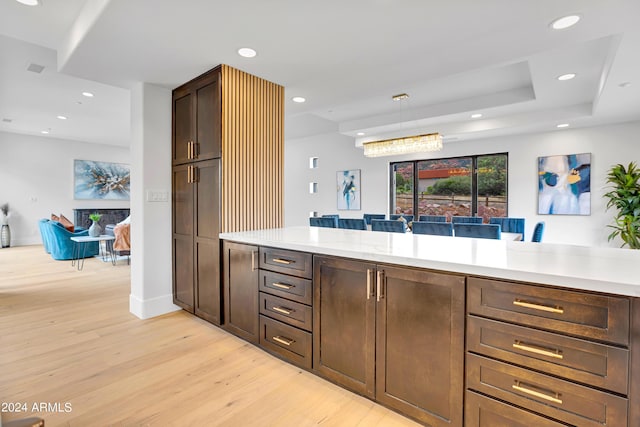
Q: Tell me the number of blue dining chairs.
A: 12